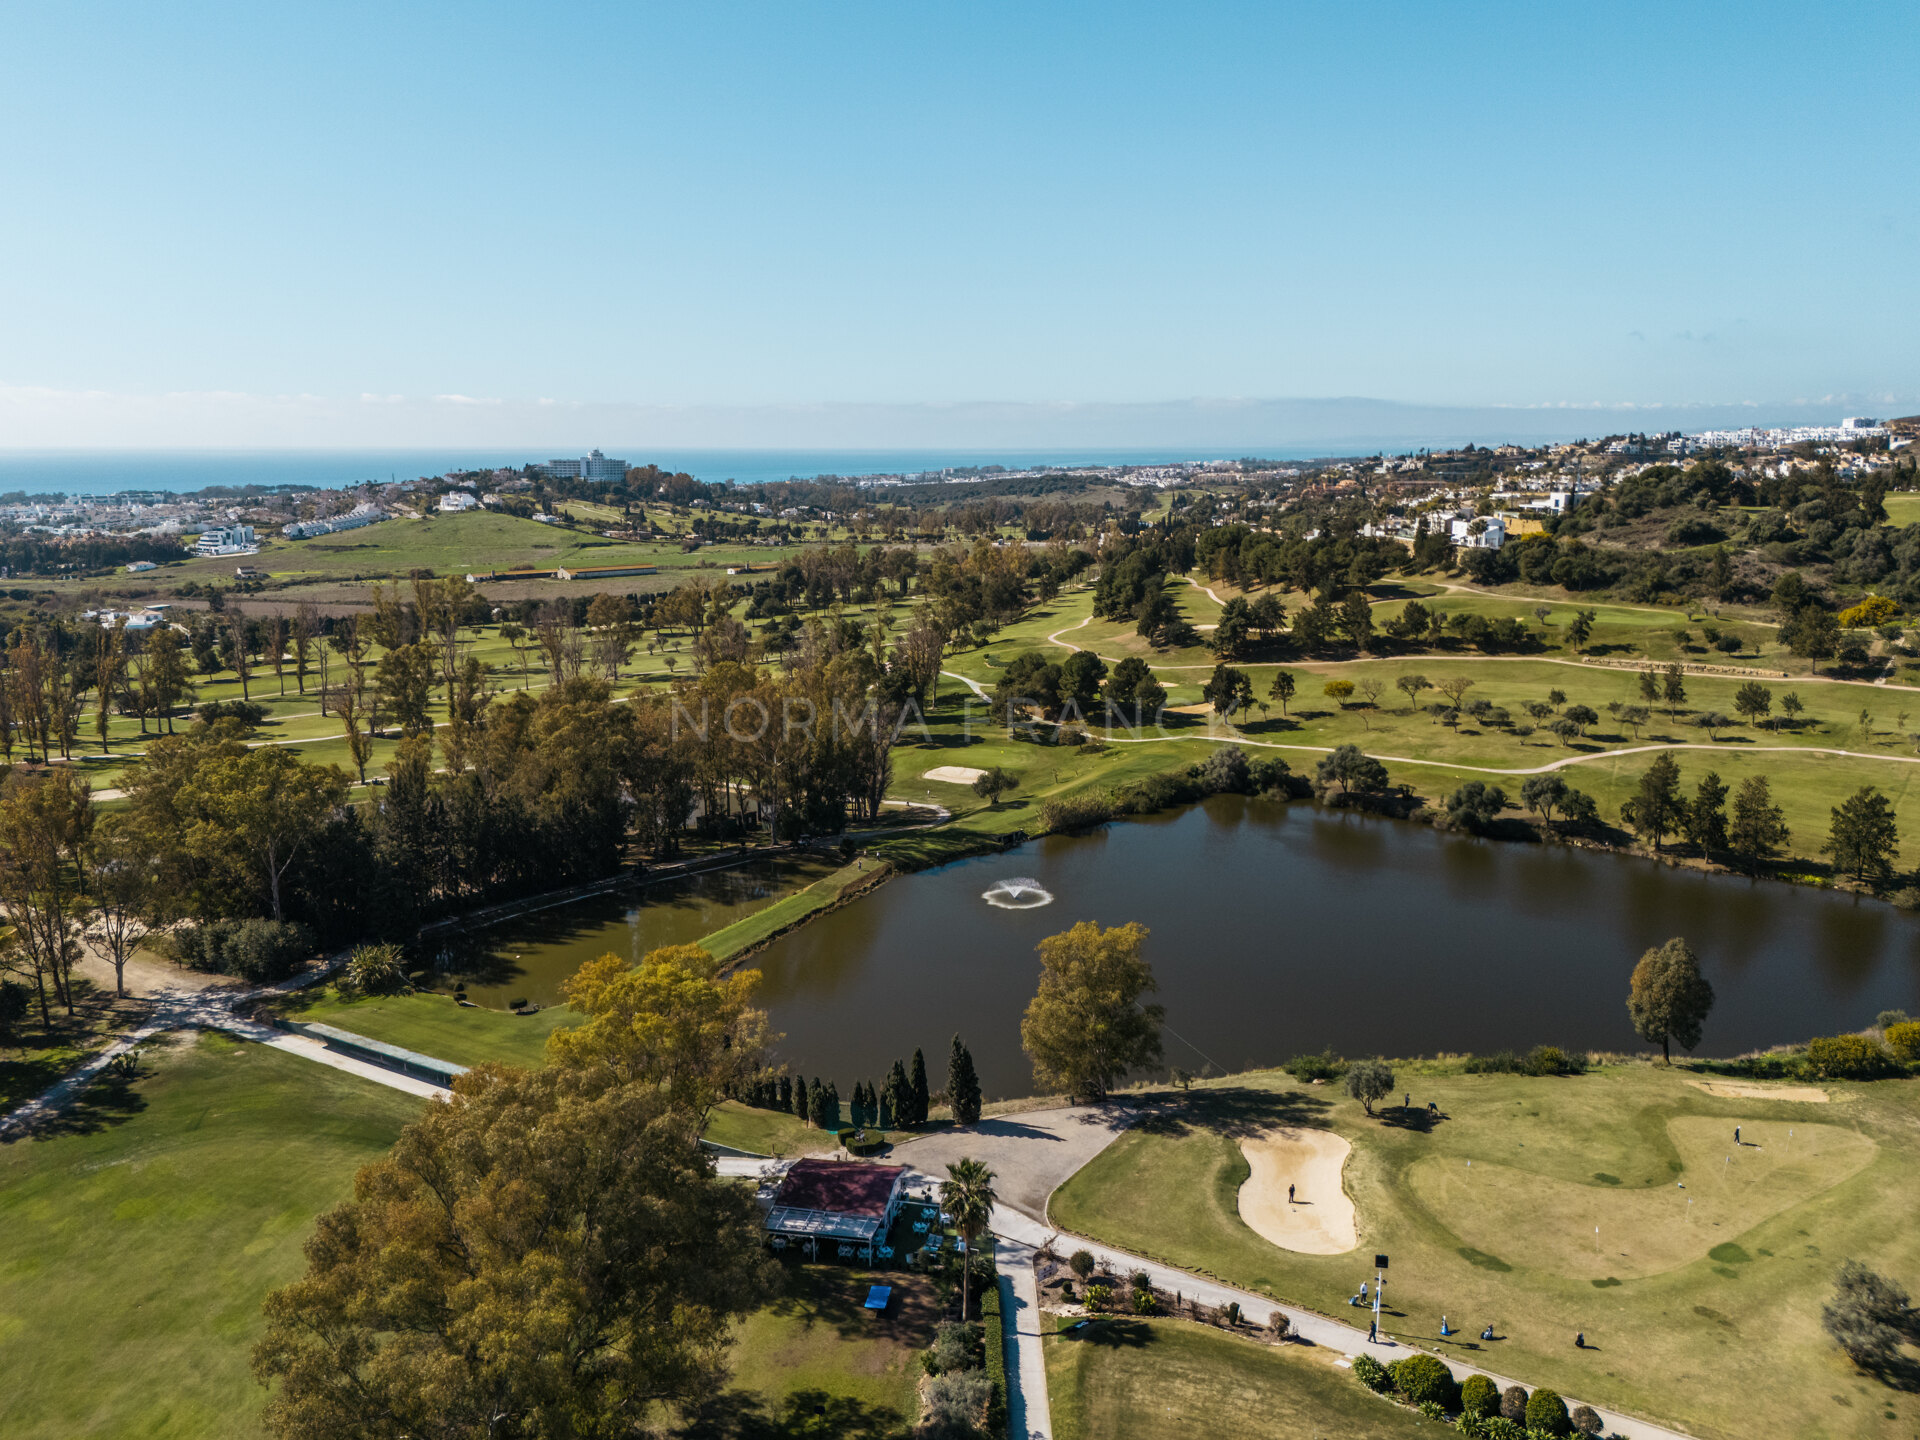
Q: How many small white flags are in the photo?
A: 5